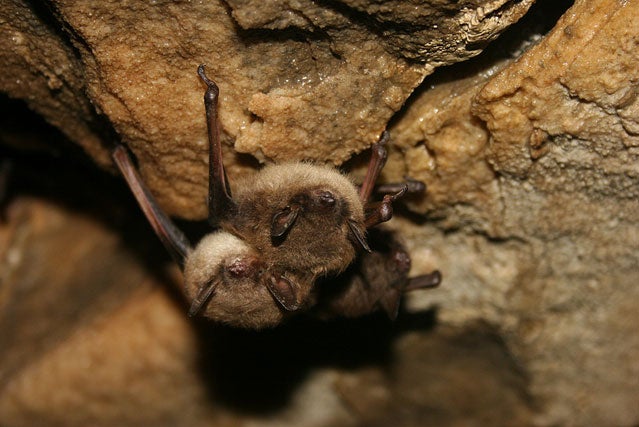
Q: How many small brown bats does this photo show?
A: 3